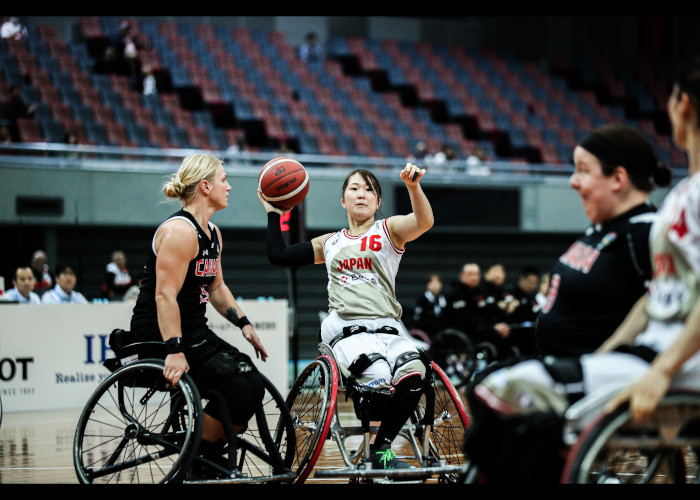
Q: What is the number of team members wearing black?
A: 2